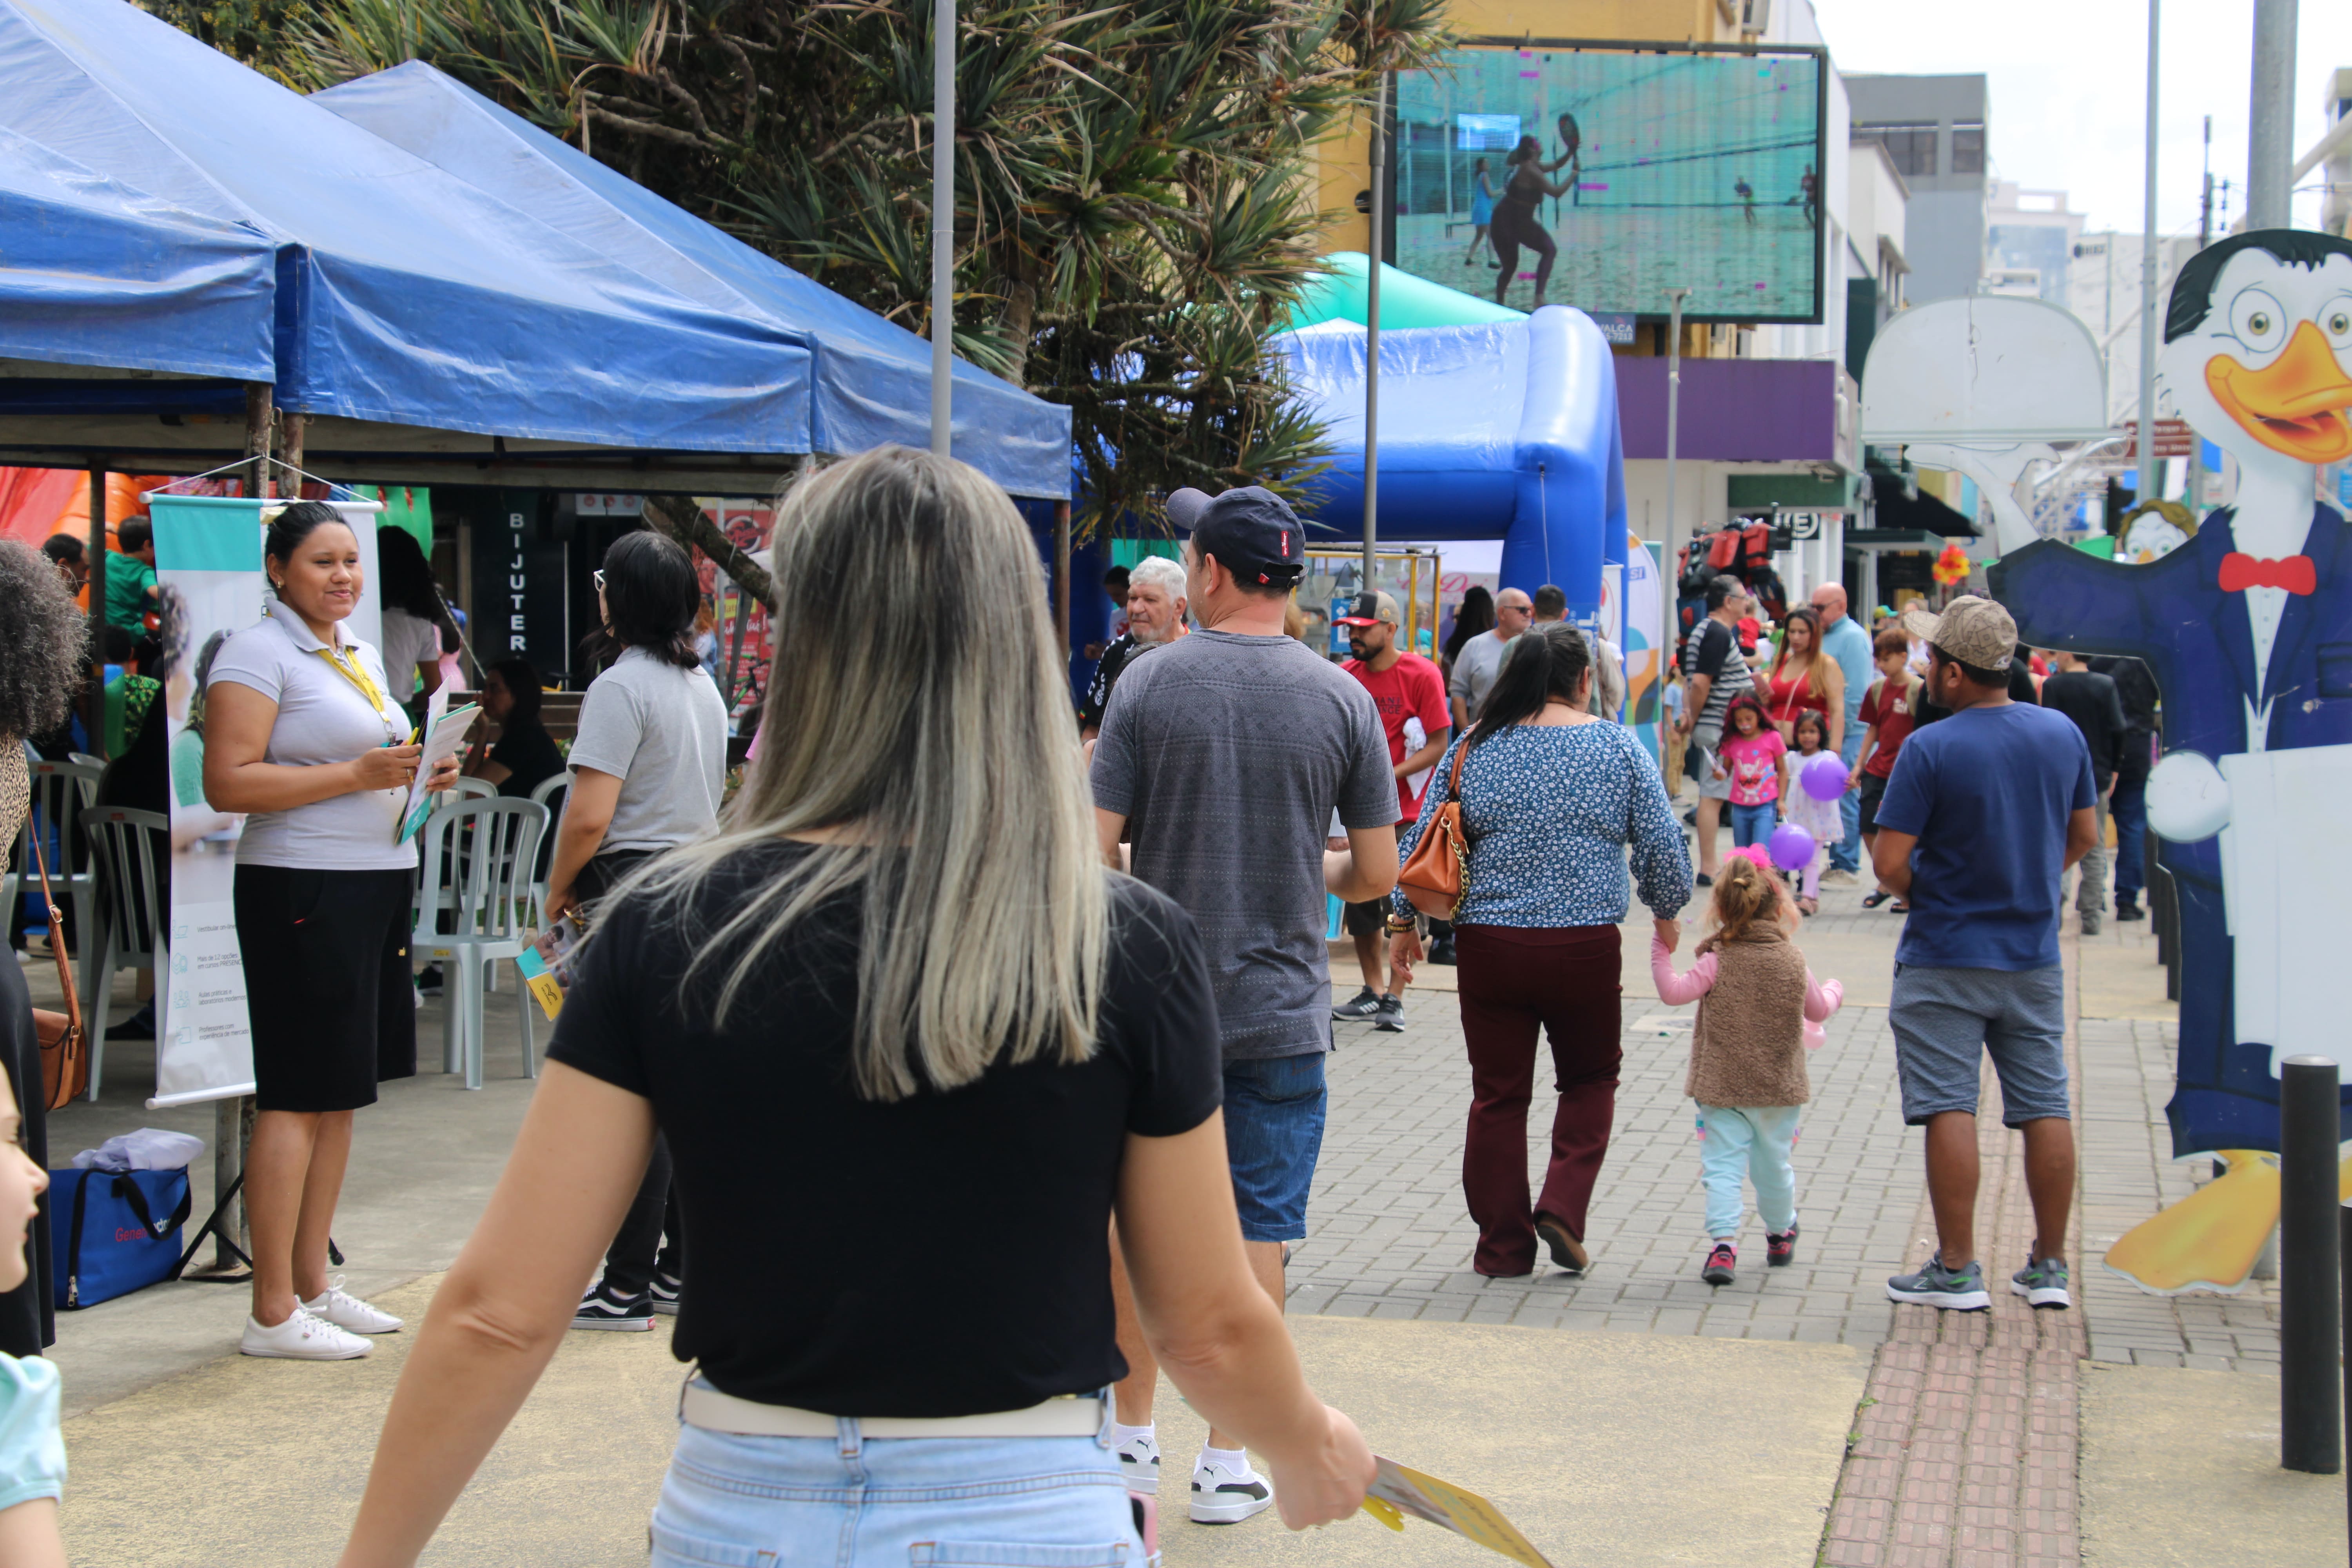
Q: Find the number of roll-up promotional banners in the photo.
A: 1